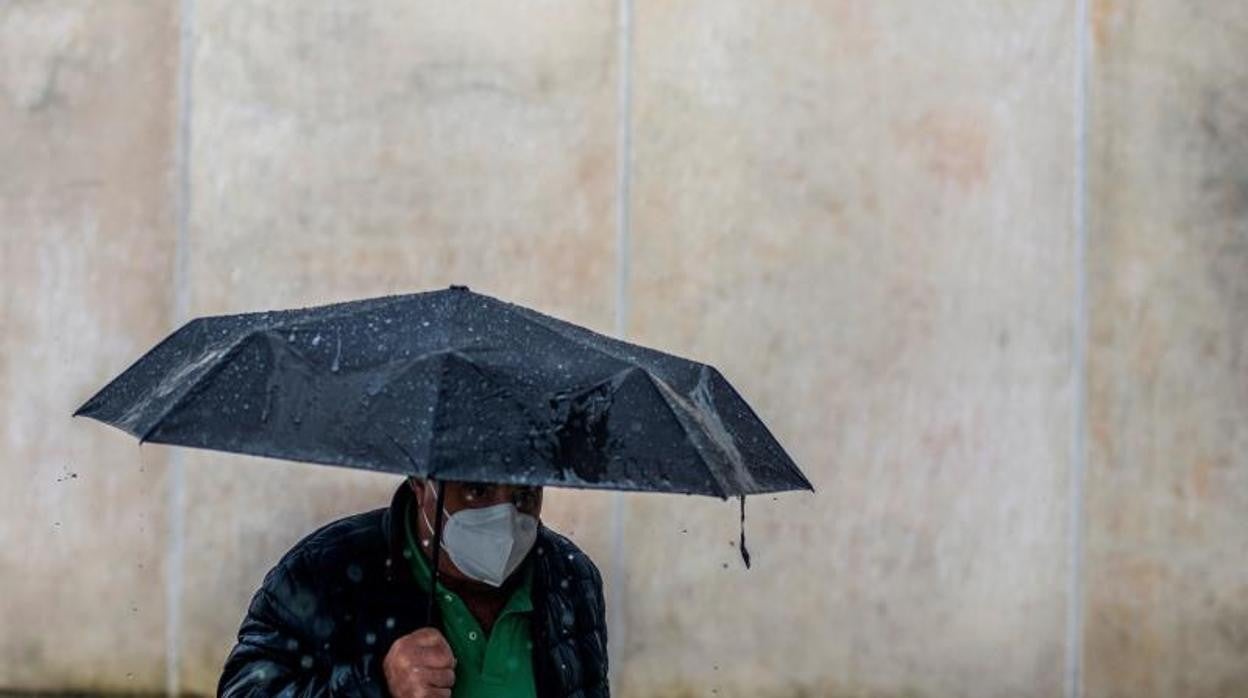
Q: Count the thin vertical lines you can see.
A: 3